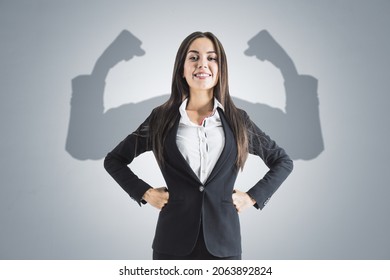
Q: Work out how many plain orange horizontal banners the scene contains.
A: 0